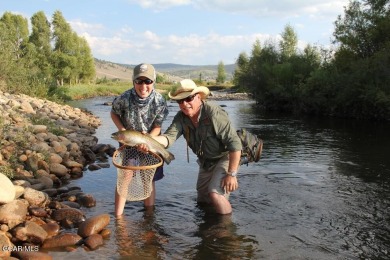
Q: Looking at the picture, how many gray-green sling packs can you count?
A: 1